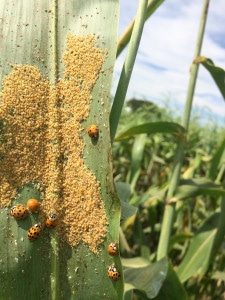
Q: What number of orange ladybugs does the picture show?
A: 7